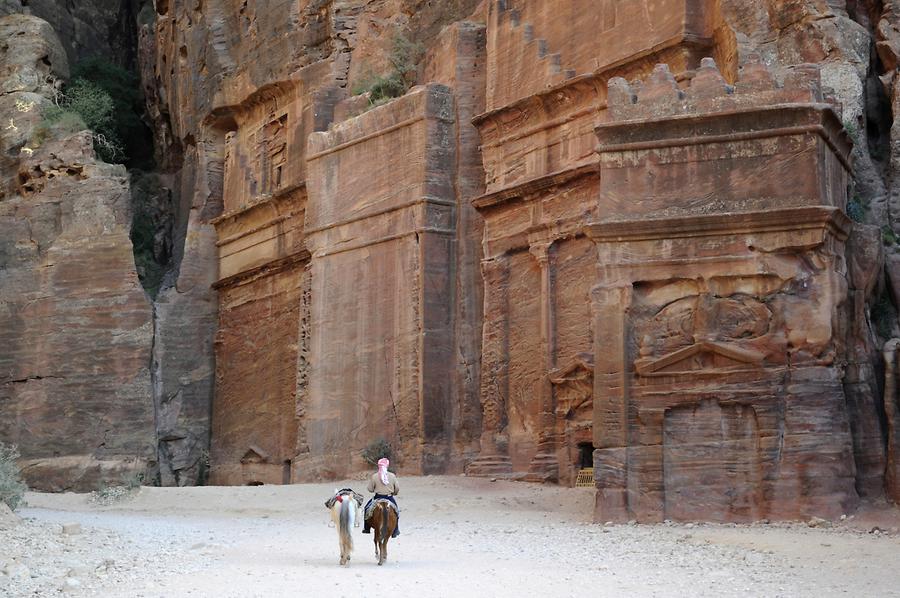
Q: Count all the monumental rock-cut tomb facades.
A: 4